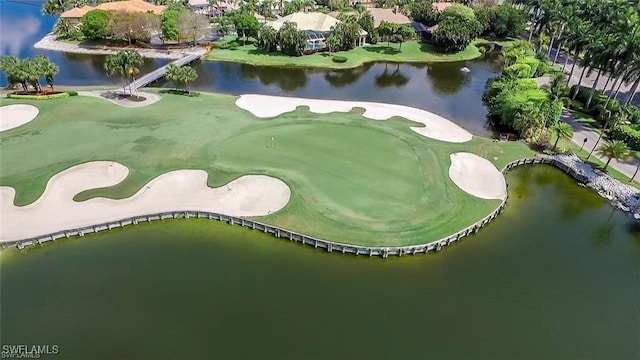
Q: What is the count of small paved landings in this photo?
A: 1